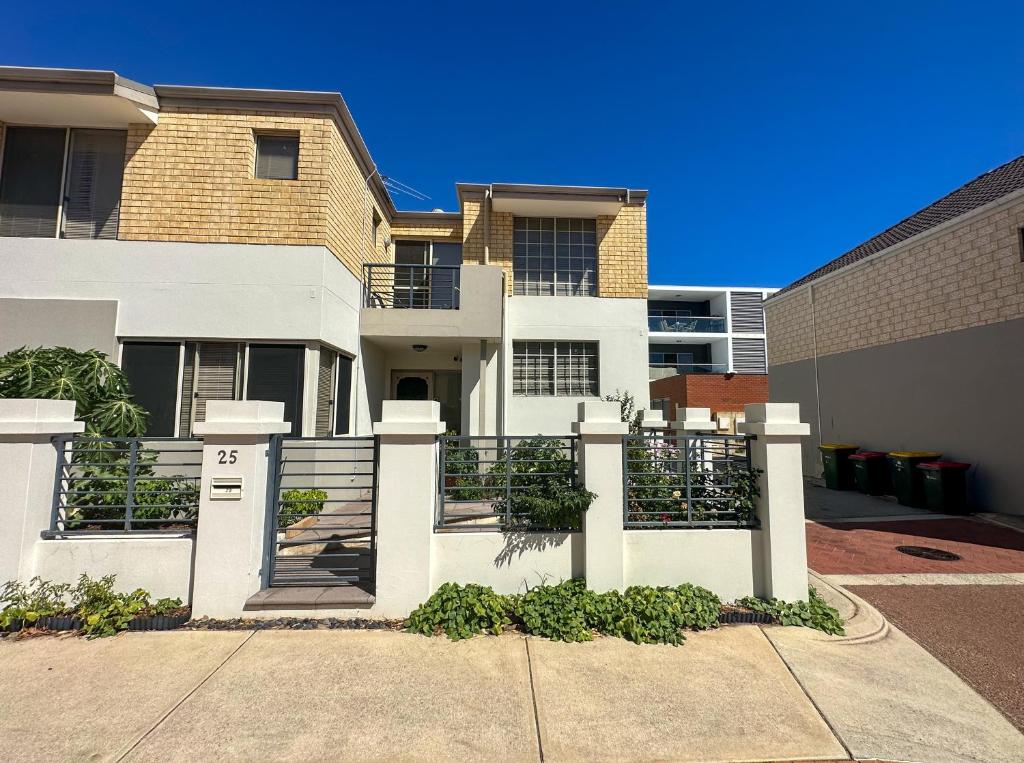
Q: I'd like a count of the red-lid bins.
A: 2